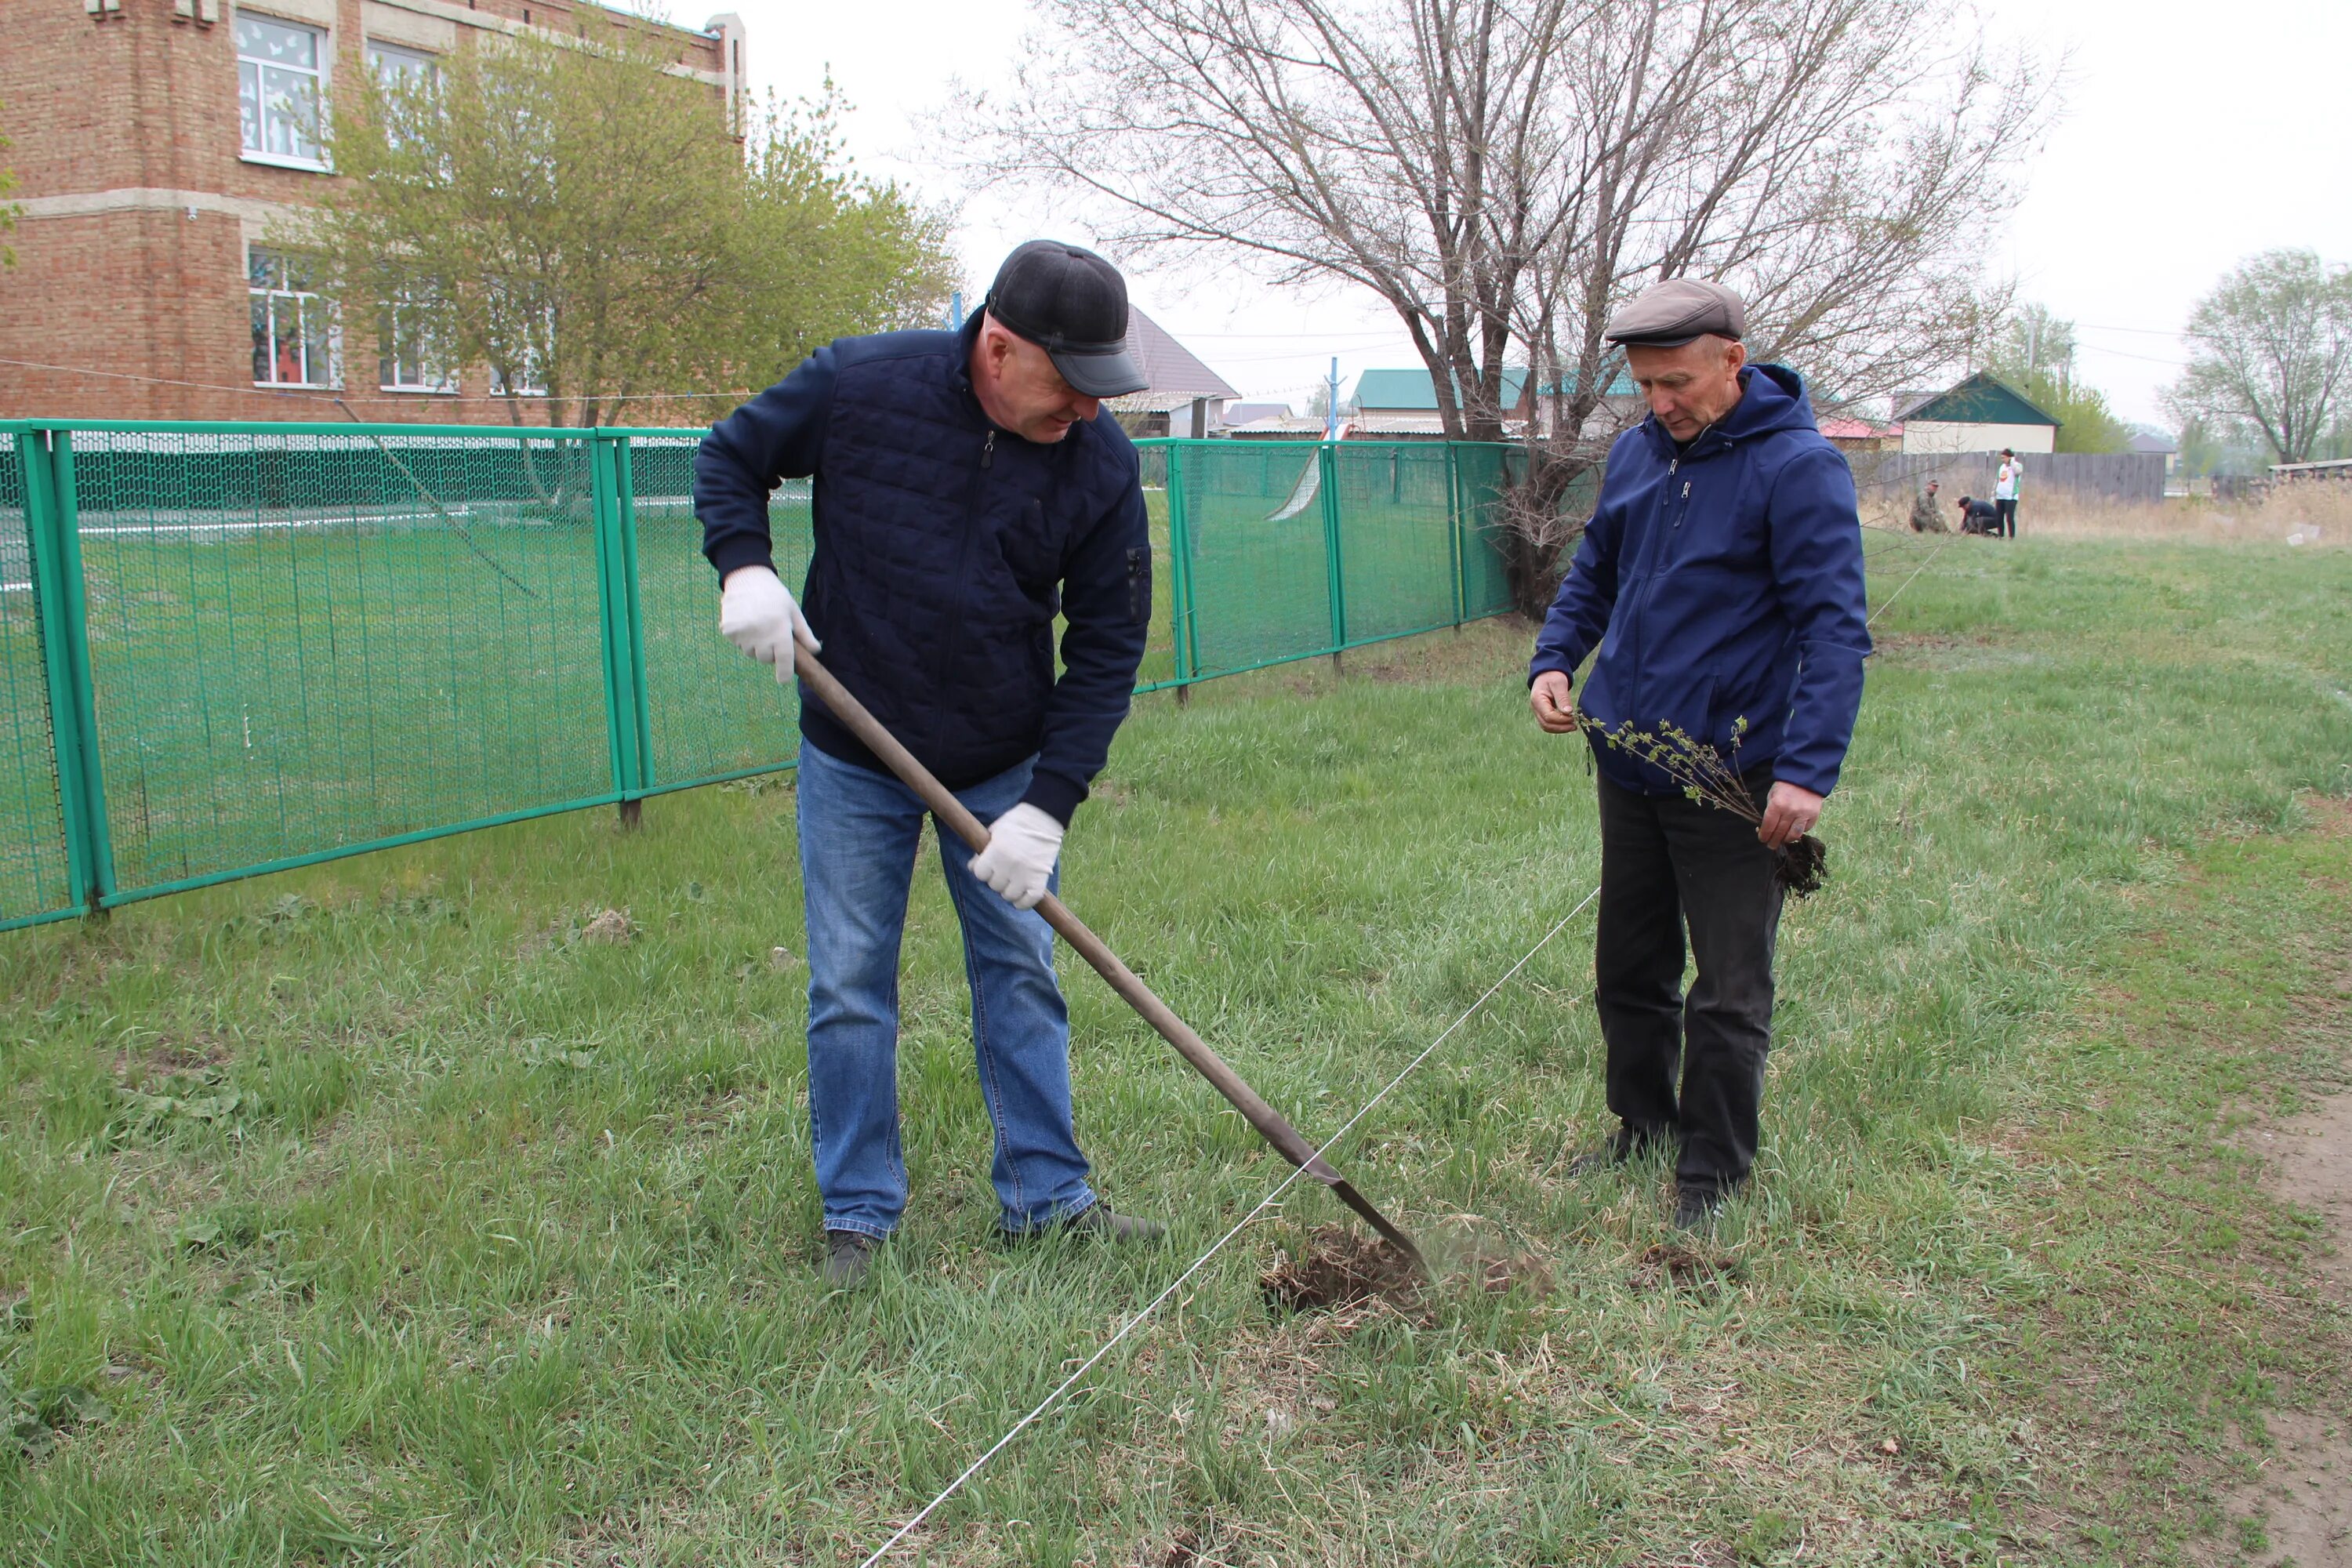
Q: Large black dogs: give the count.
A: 0